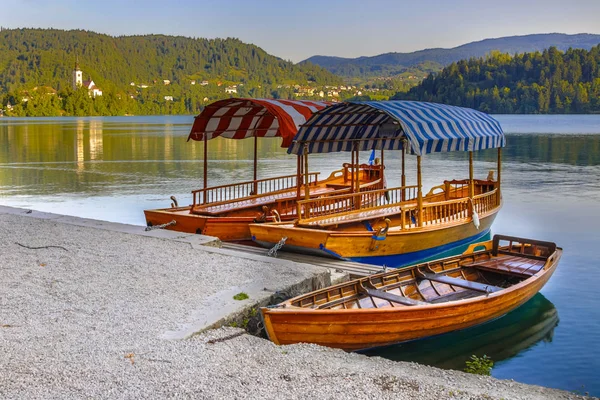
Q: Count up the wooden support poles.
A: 12